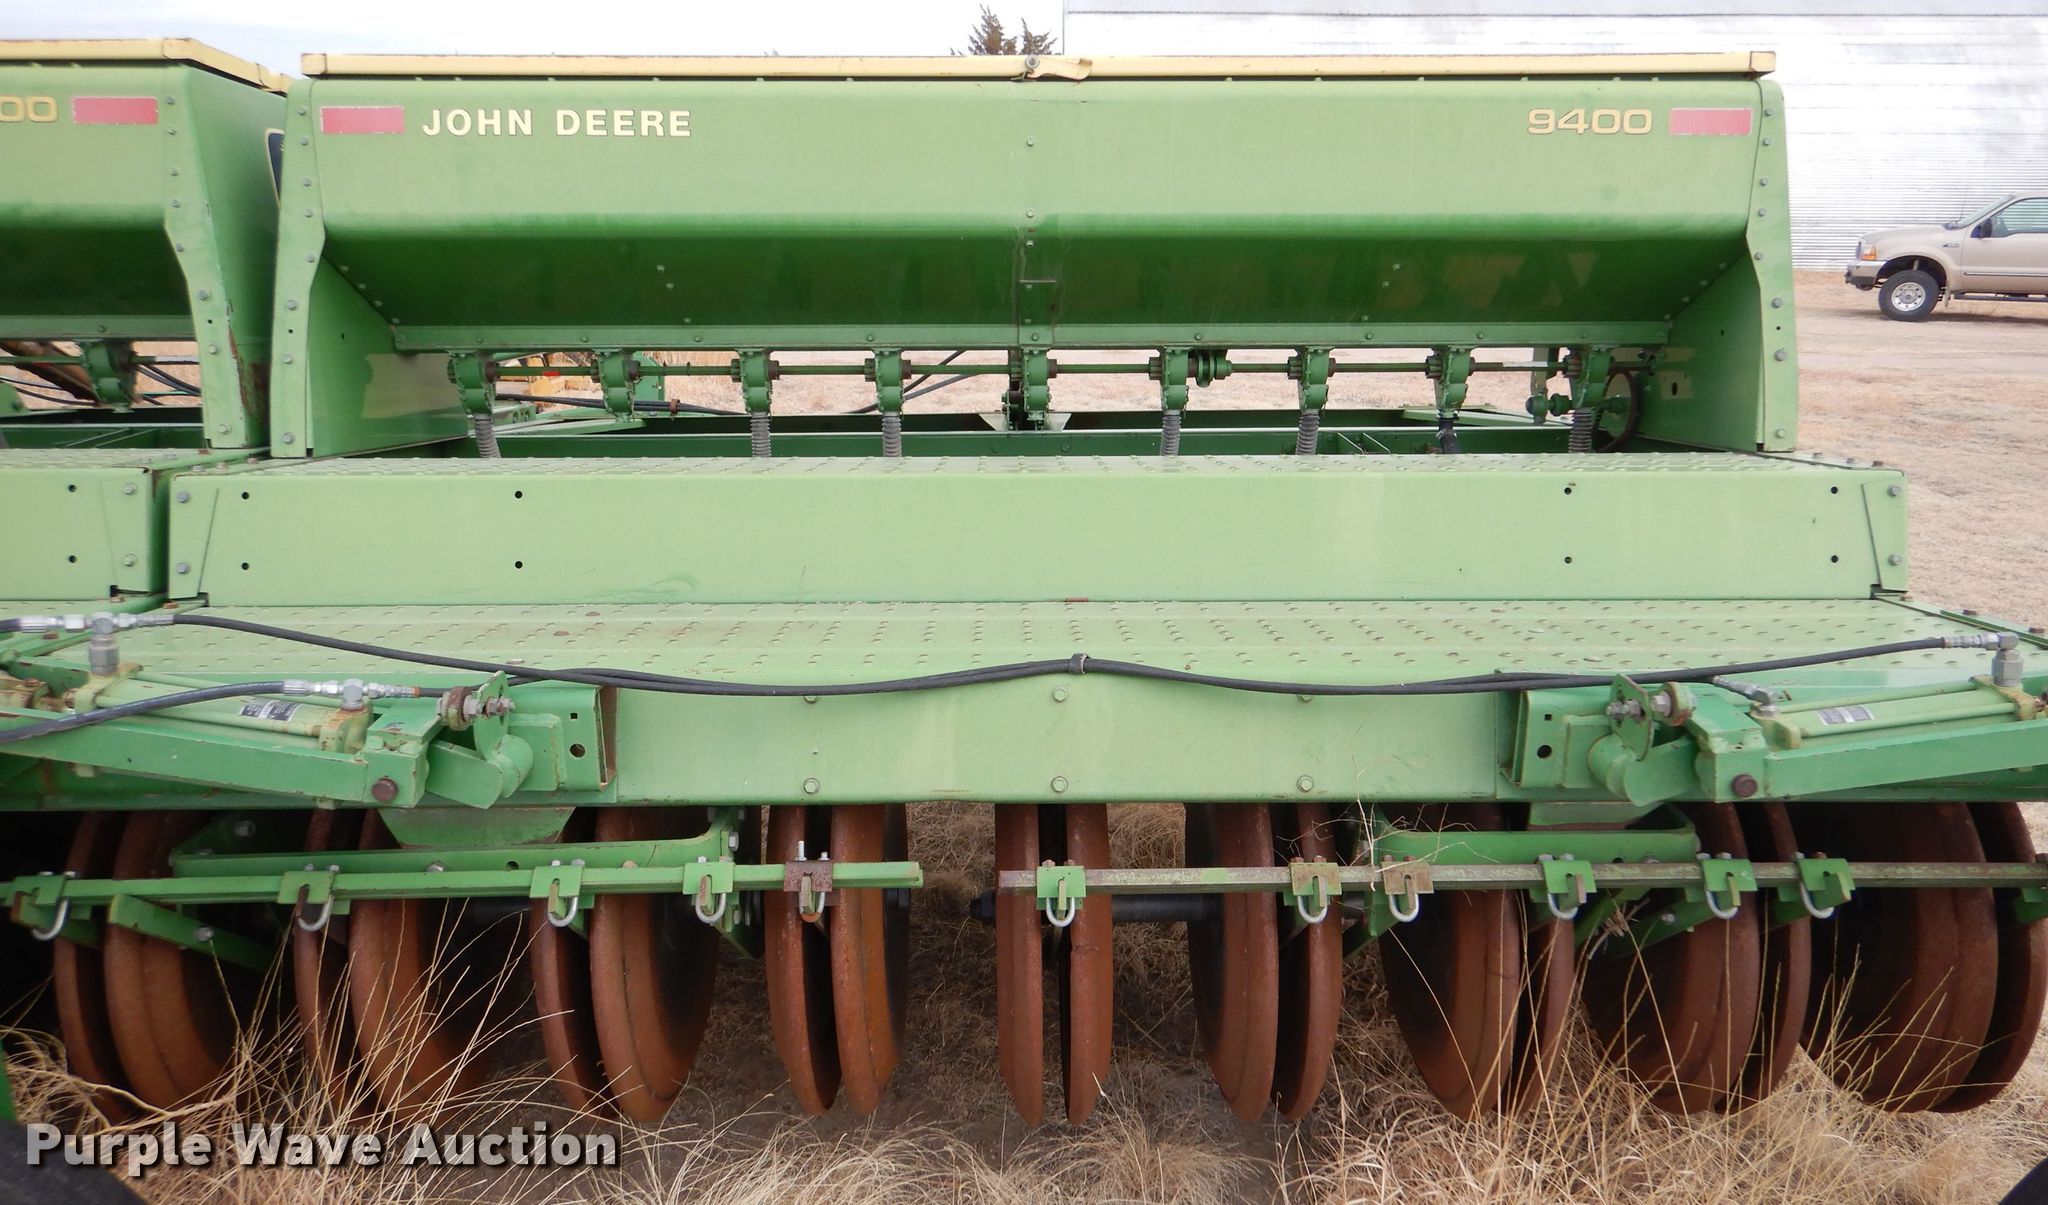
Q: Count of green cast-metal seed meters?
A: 10